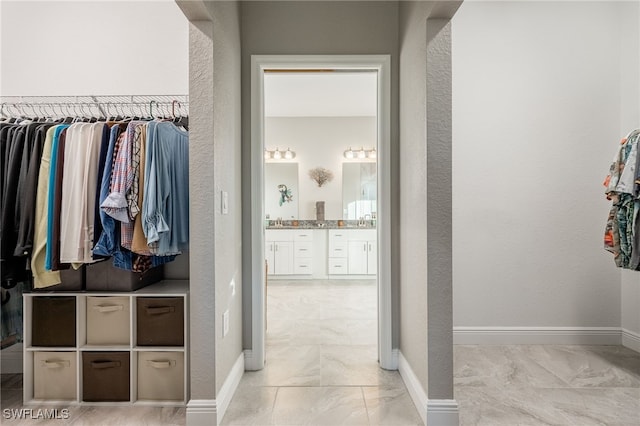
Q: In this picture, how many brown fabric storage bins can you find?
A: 3